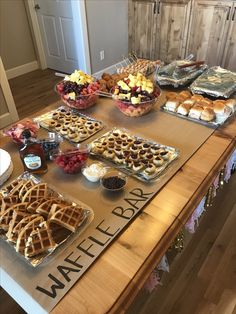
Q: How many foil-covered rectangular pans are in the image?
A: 2